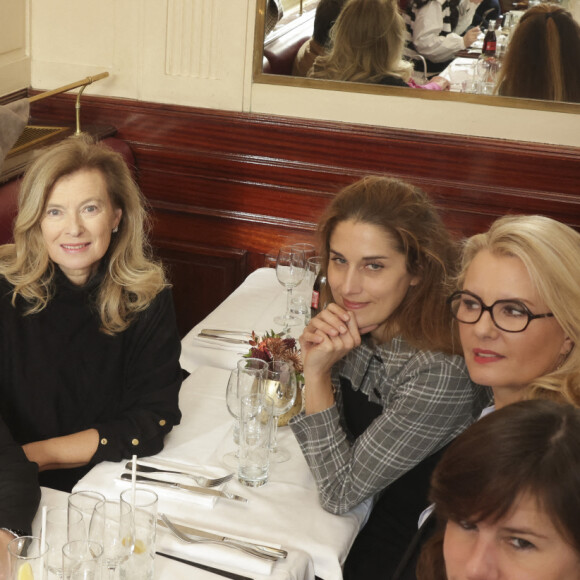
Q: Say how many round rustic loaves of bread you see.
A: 0